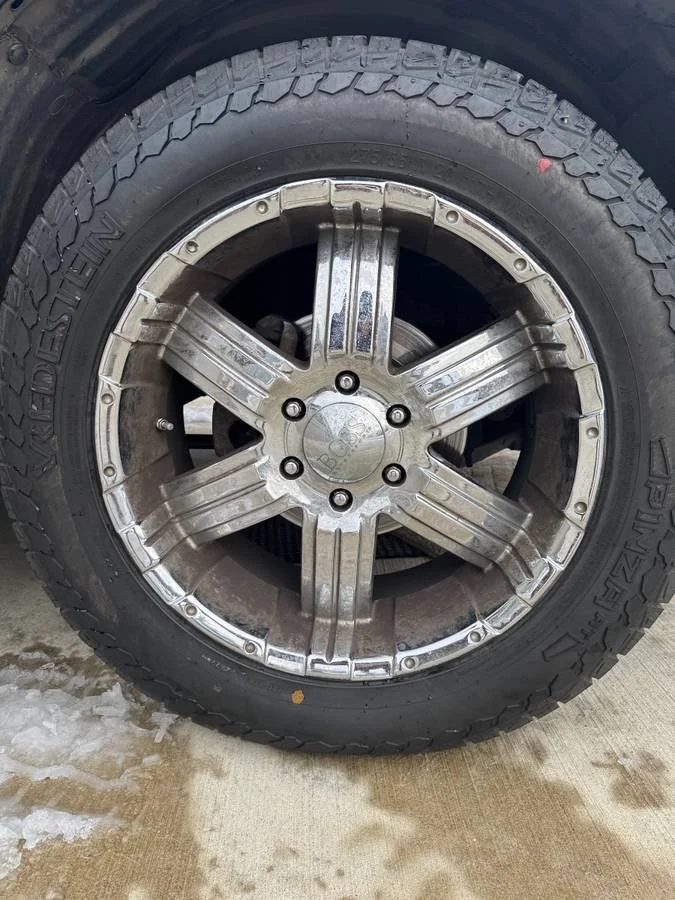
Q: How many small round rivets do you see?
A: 12